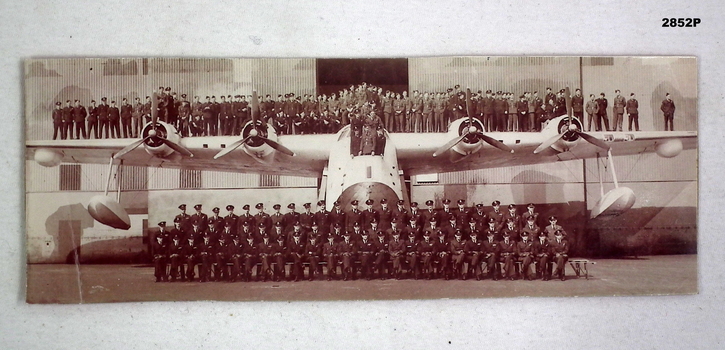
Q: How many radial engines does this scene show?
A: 4